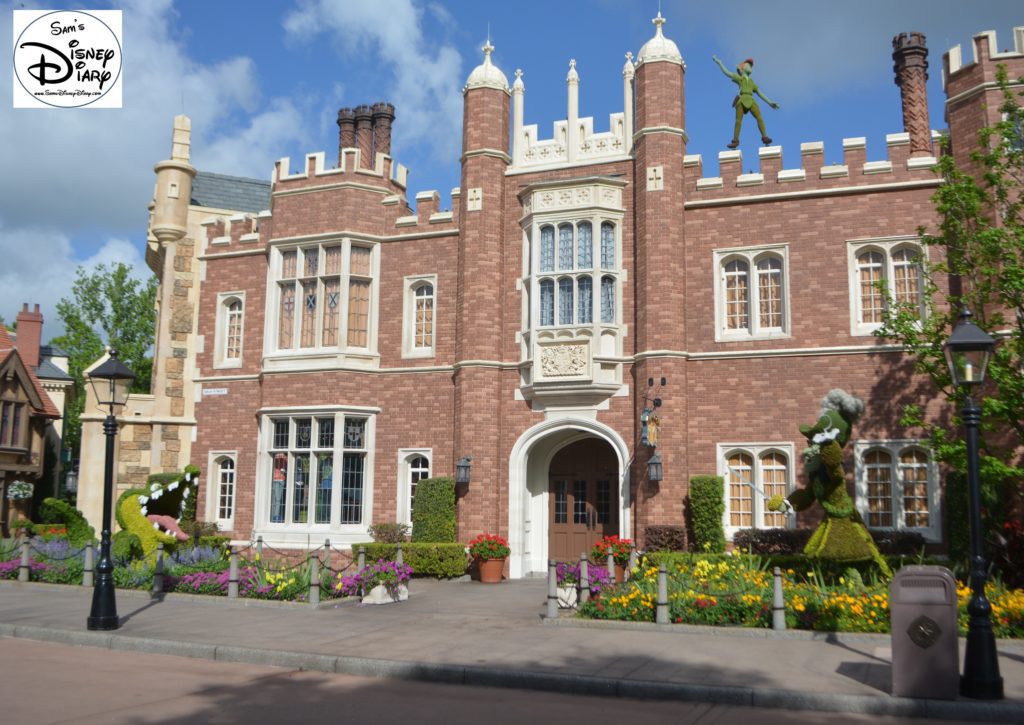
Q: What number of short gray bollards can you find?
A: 15